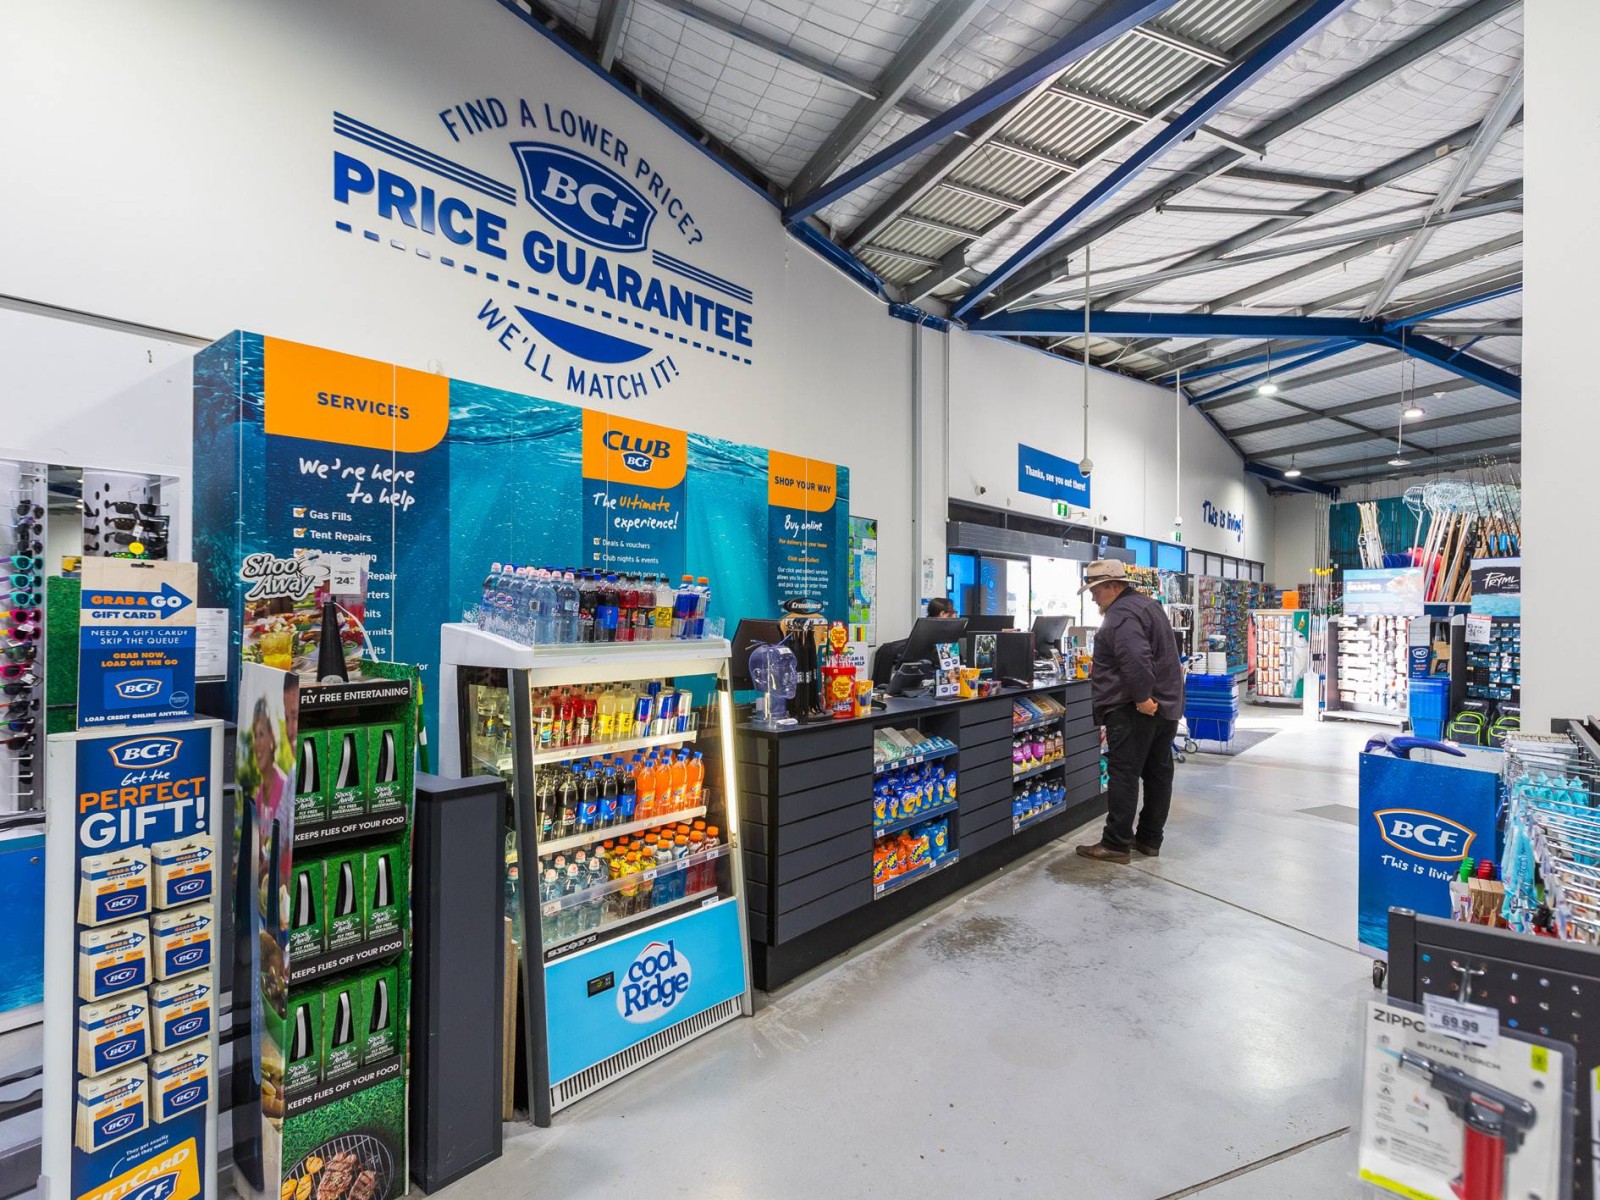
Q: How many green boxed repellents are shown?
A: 9